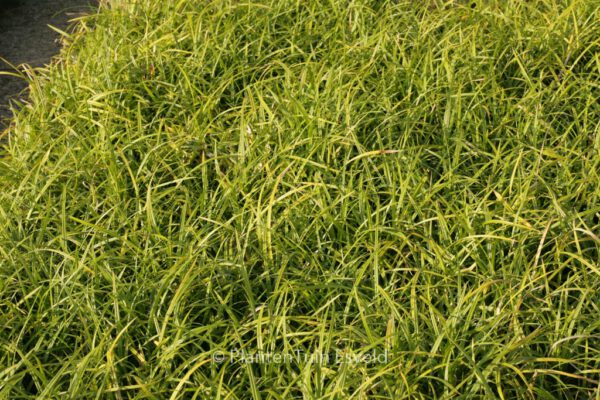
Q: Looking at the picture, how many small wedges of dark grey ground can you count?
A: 1